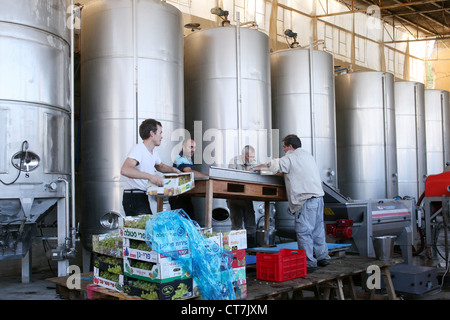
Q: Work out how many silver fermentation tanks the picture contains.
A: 7